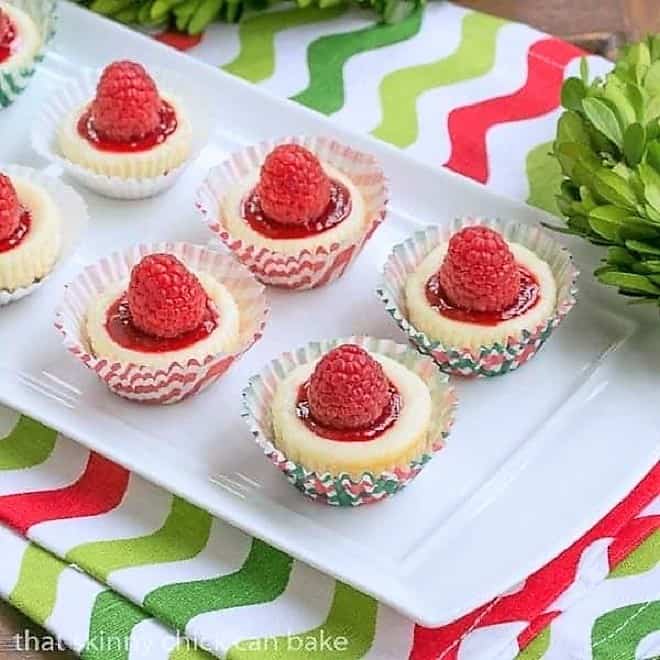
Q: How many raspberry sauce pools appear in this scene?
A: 7